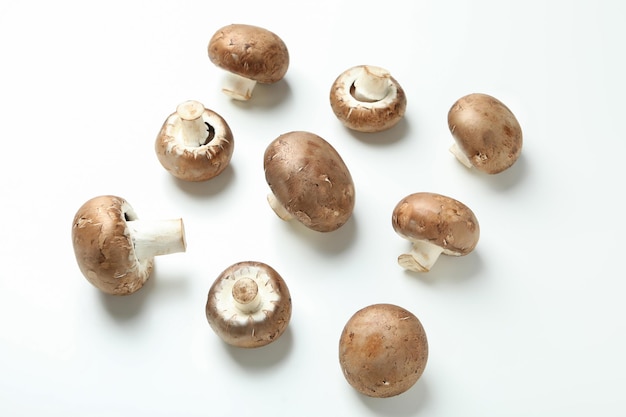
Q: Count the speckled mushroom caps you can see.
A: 9